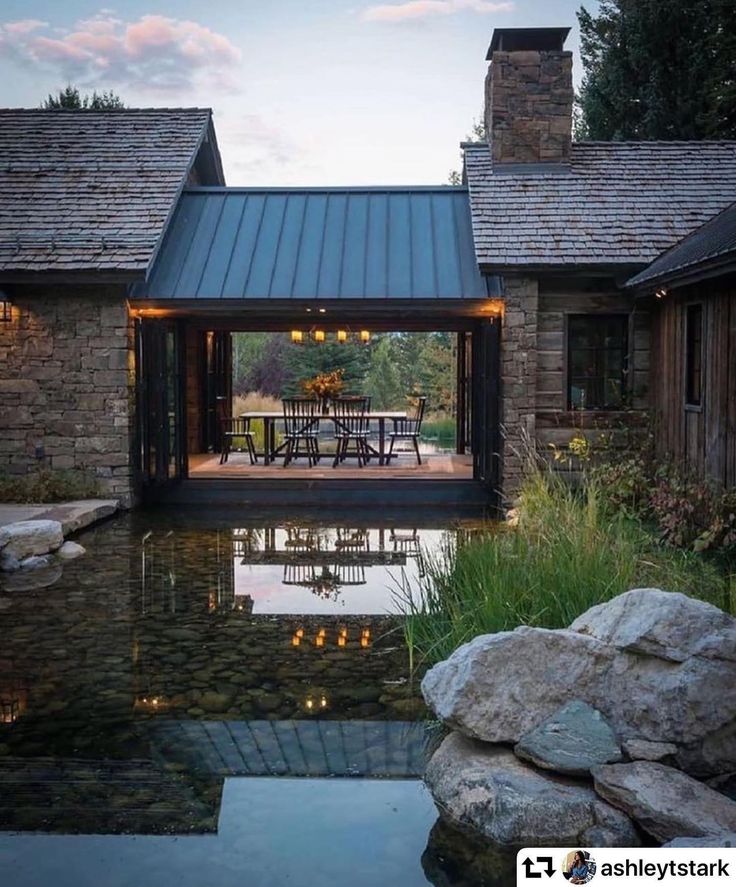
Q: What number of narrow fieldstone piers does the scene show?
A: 1